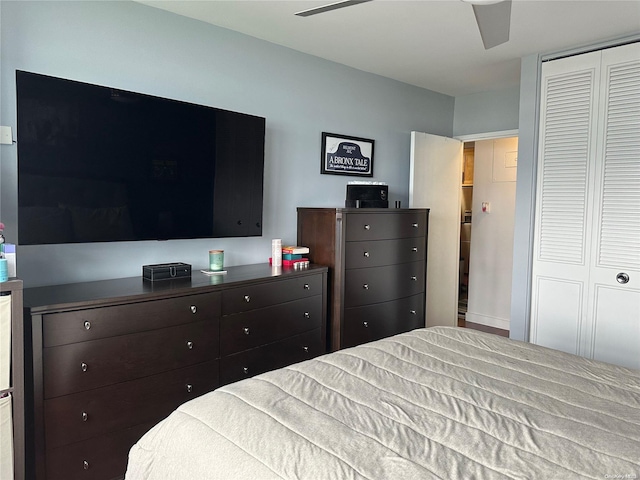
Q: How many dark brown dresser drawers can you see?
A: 11